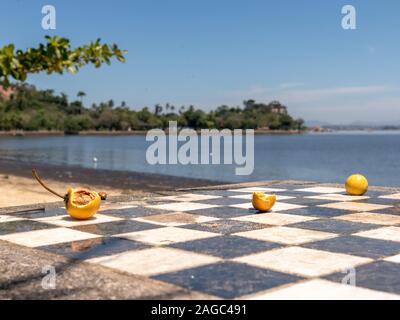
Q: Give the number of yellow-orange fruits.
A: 3